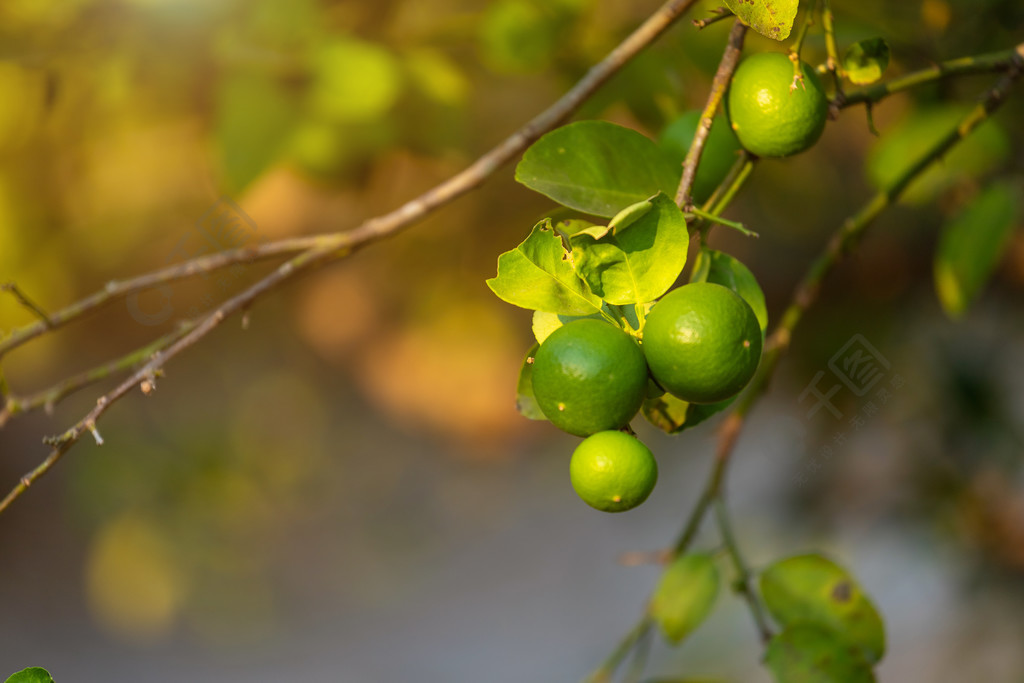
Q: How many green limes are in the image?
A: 5